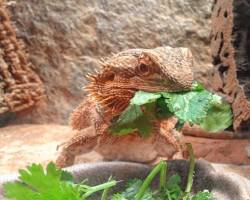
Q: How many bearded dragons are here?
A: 1